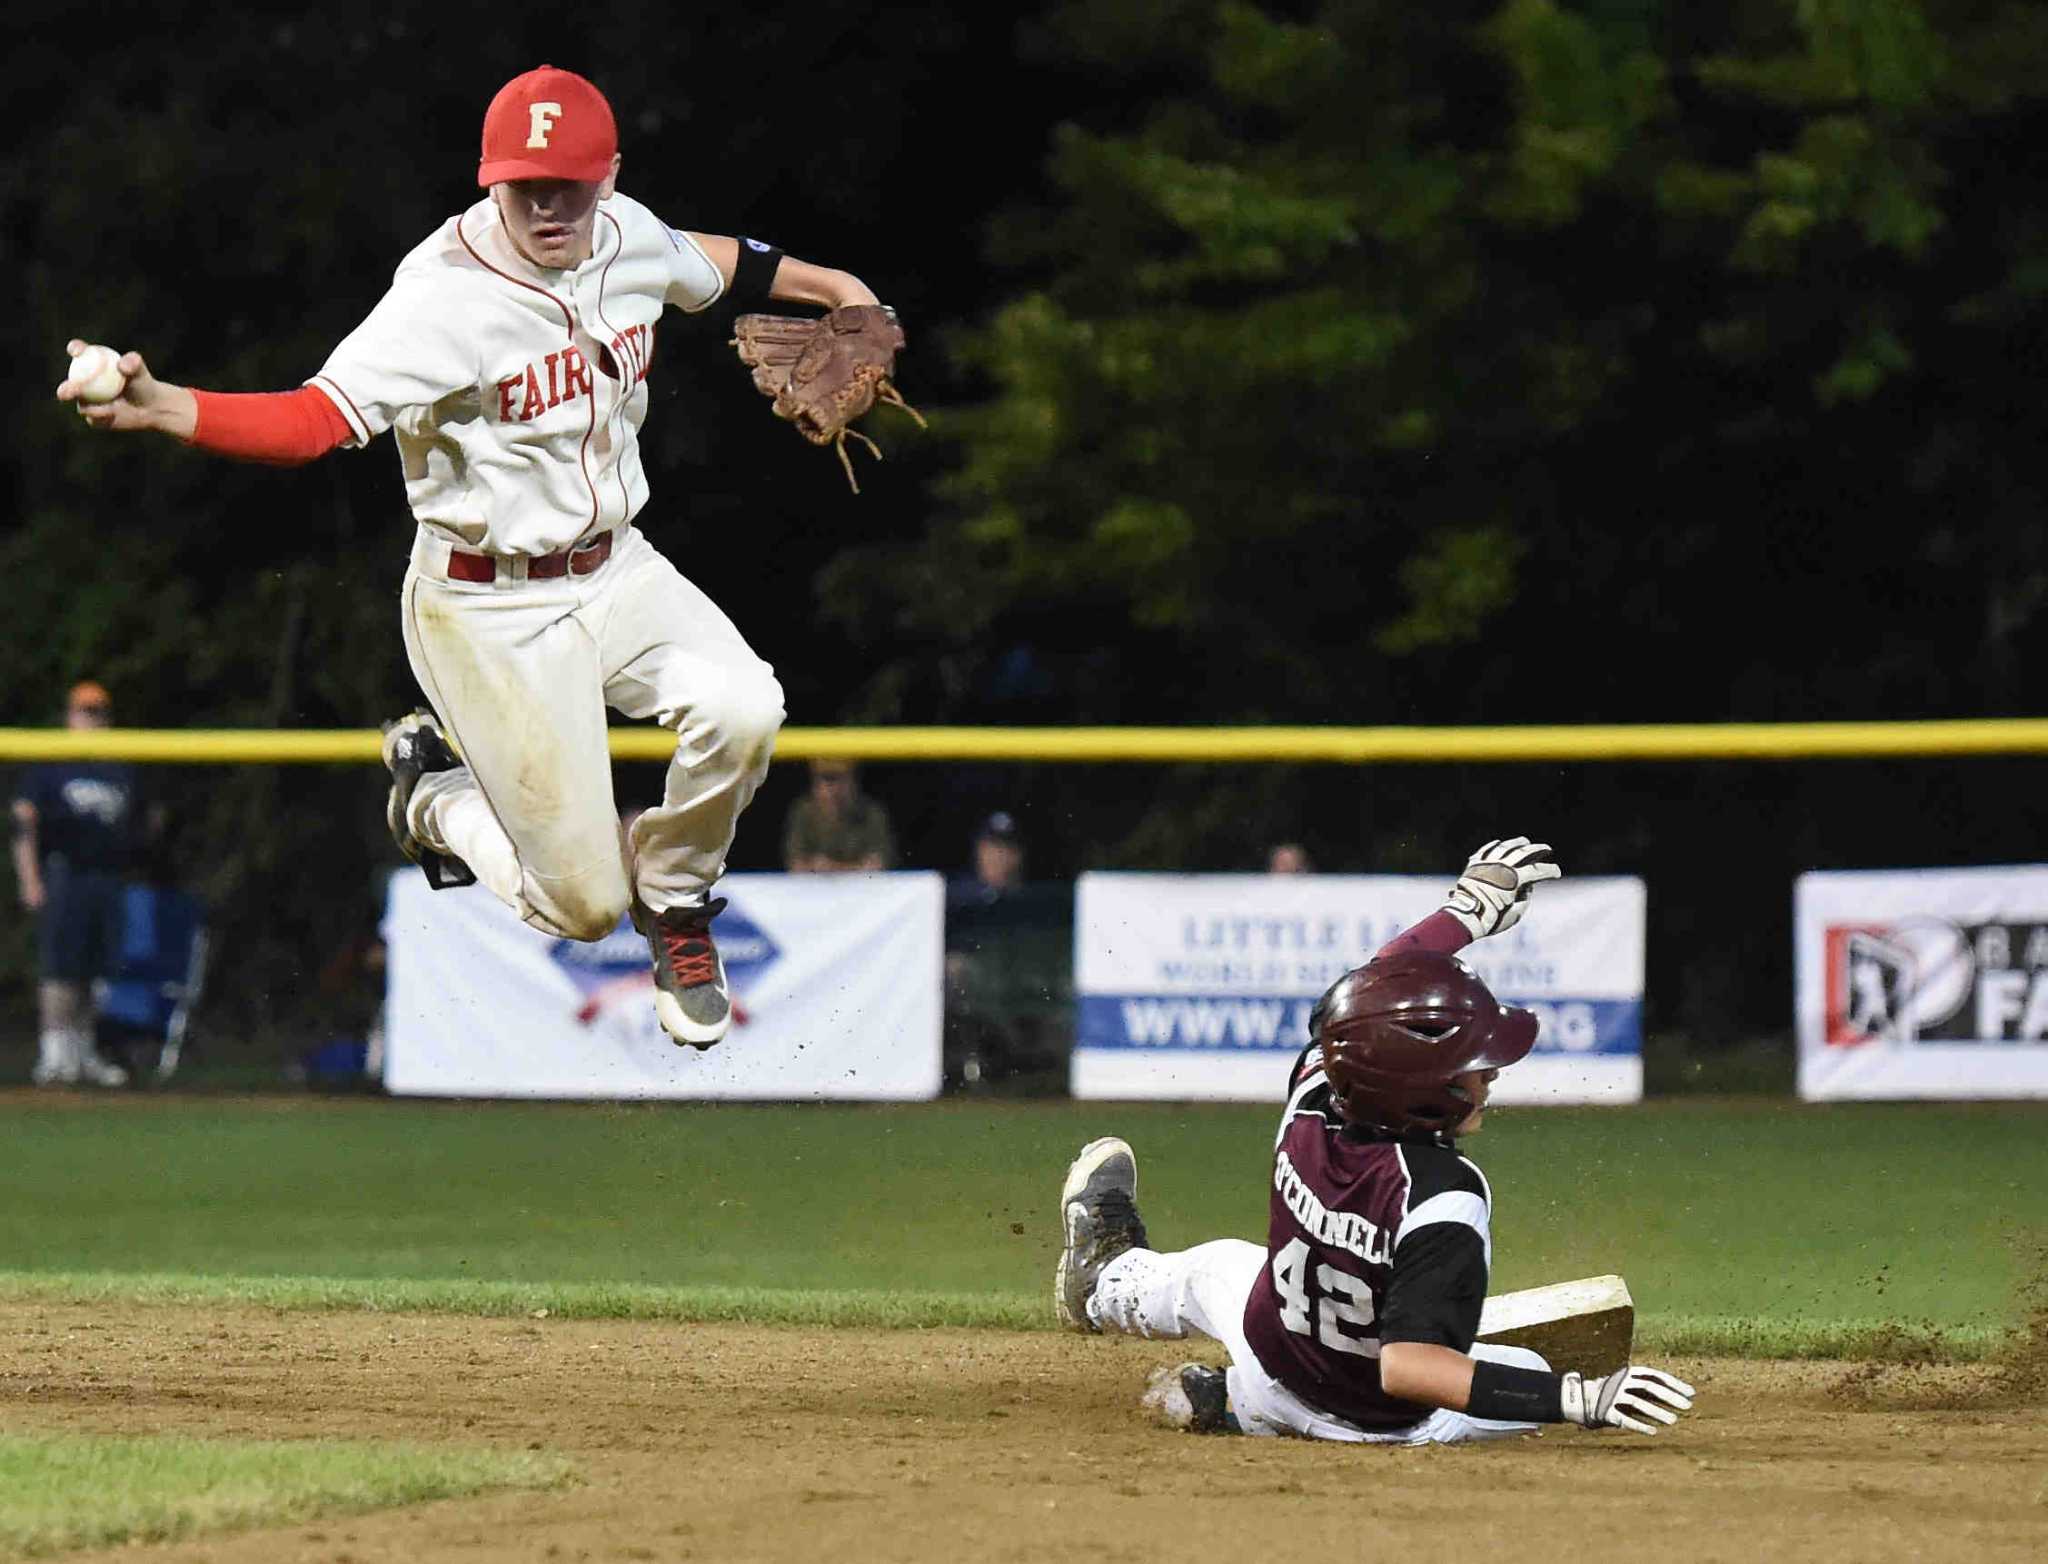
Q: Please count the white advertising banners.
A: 3